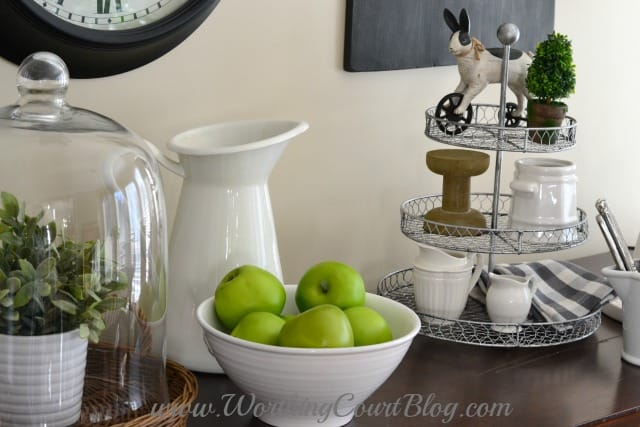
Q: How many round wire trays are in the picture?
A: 3